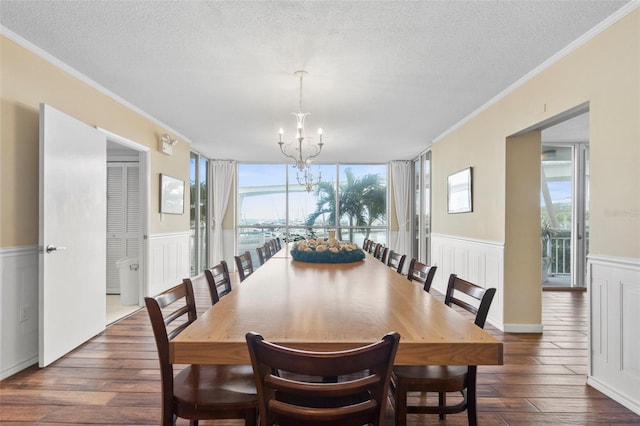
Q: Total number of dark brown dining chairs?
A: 13